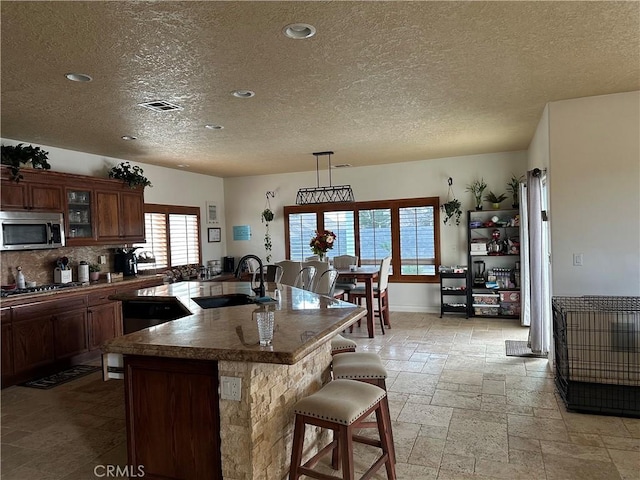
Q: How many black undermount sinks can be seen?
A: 1